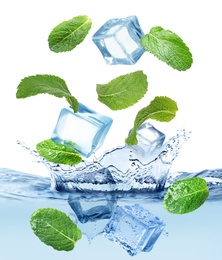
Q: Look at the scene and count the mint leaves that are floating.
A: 8